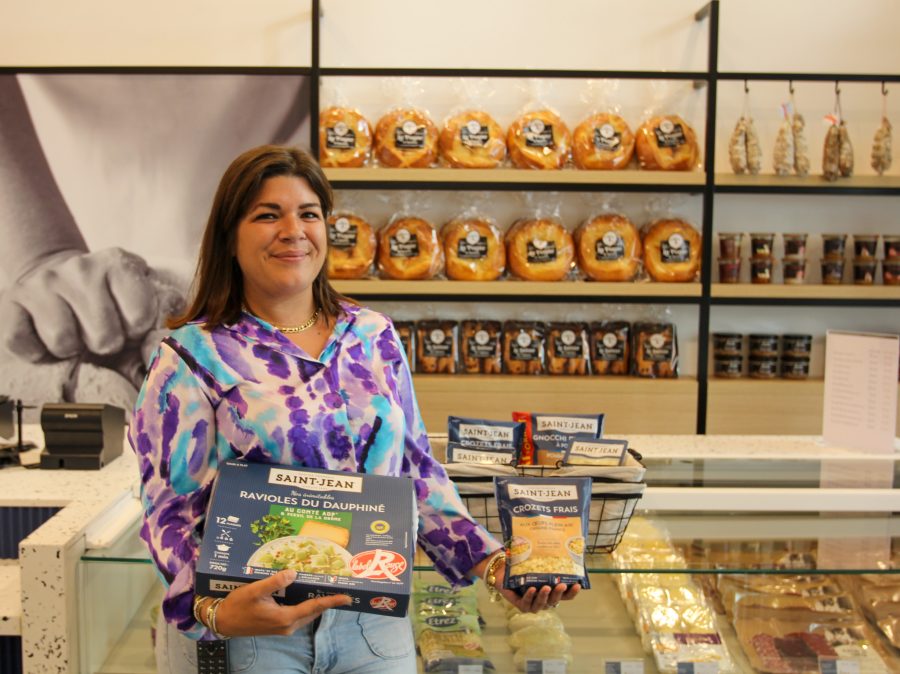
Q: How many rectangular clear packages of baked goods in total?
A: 7